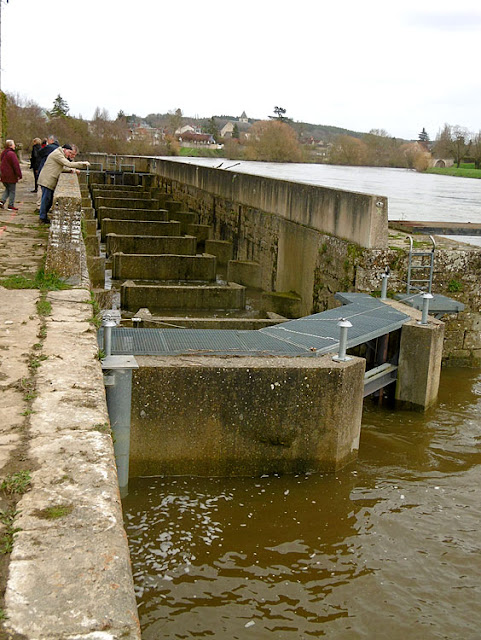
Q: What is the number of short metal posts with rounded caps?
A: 4